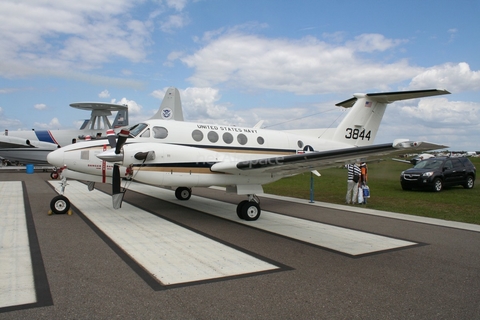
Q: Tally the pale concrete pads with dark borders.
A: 3